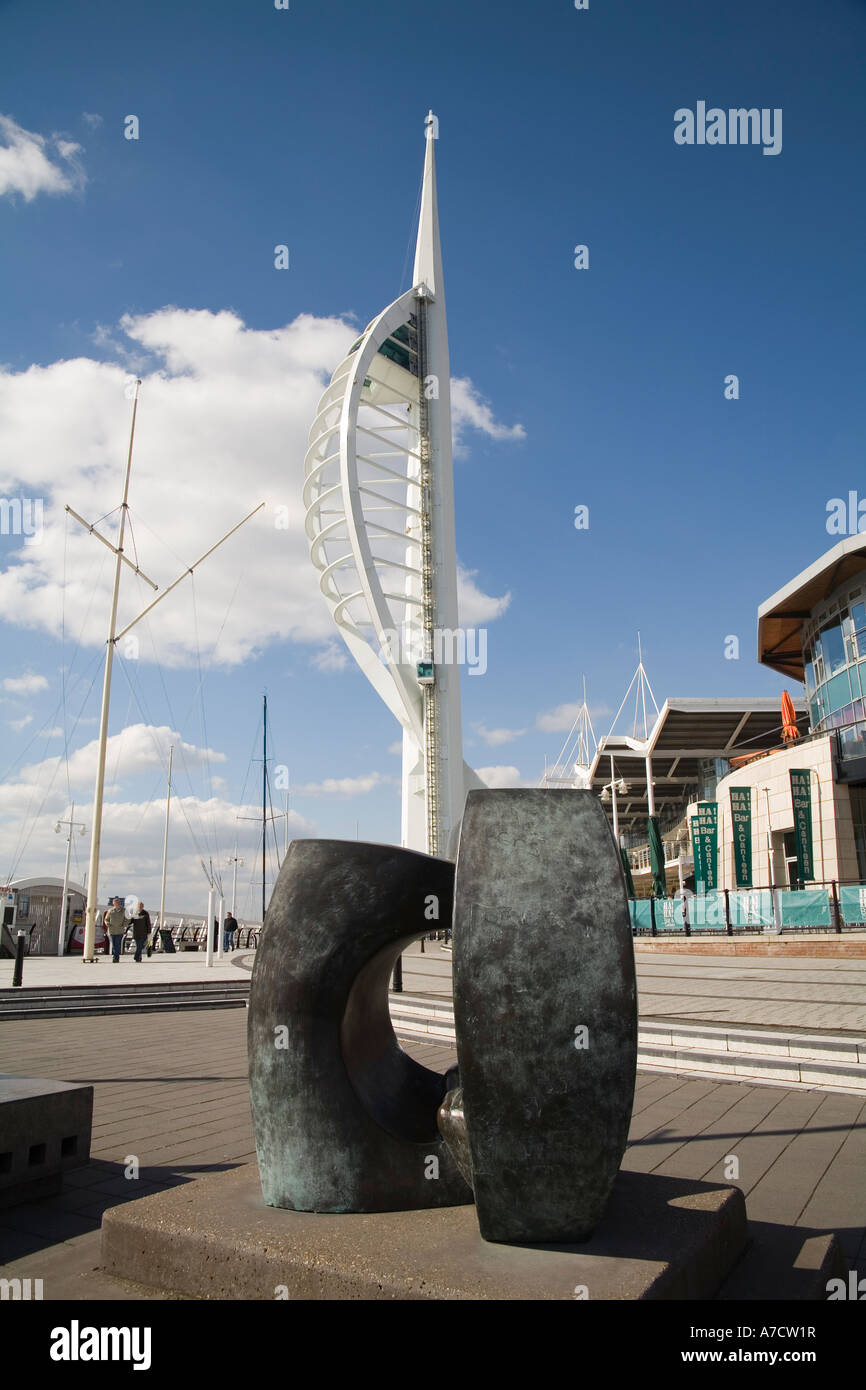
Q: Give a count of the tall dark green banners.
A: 4